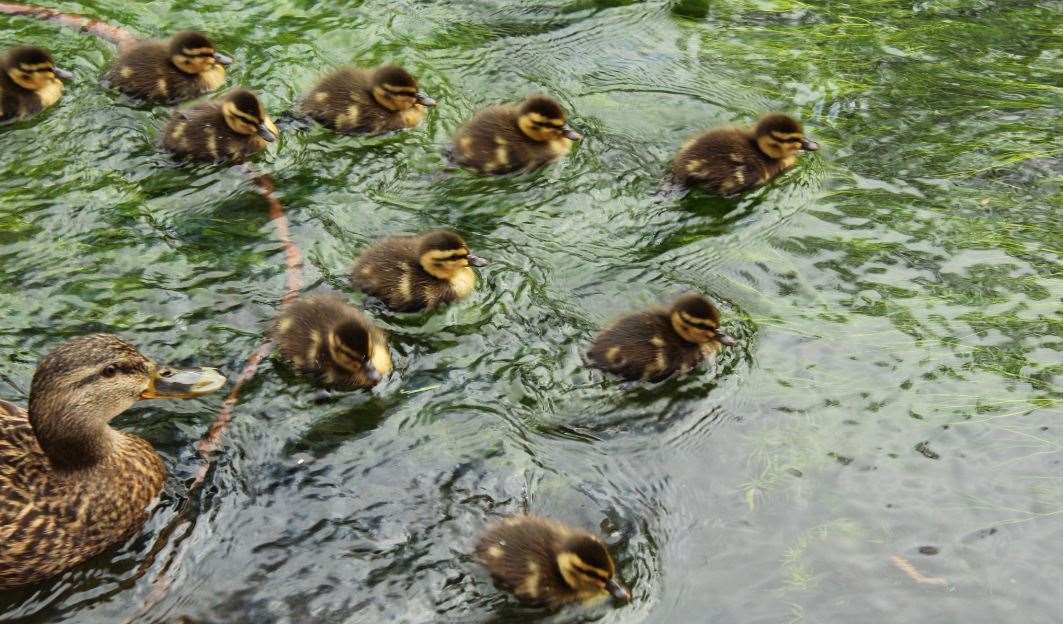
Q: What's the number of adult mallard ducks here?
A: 1